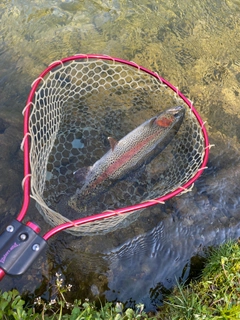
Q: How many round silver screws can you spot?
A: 3